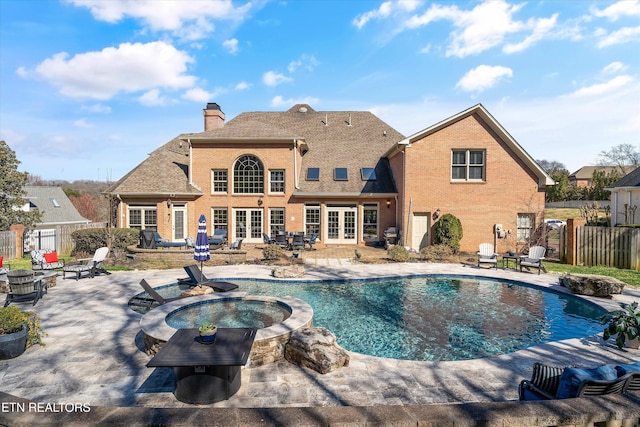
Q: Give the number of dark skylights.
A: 3